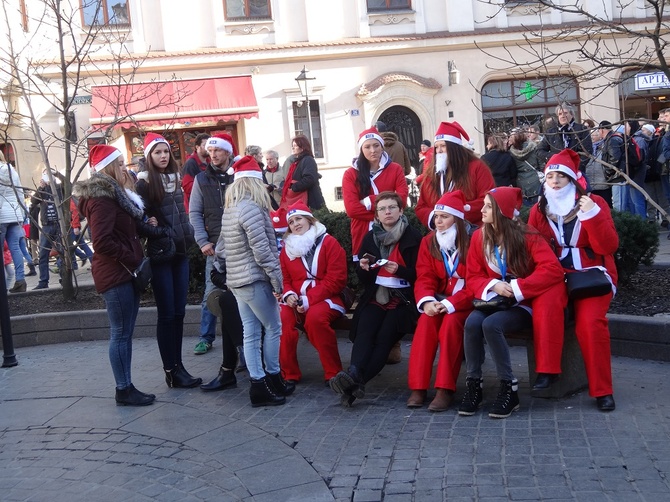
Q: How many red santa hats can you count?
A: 11